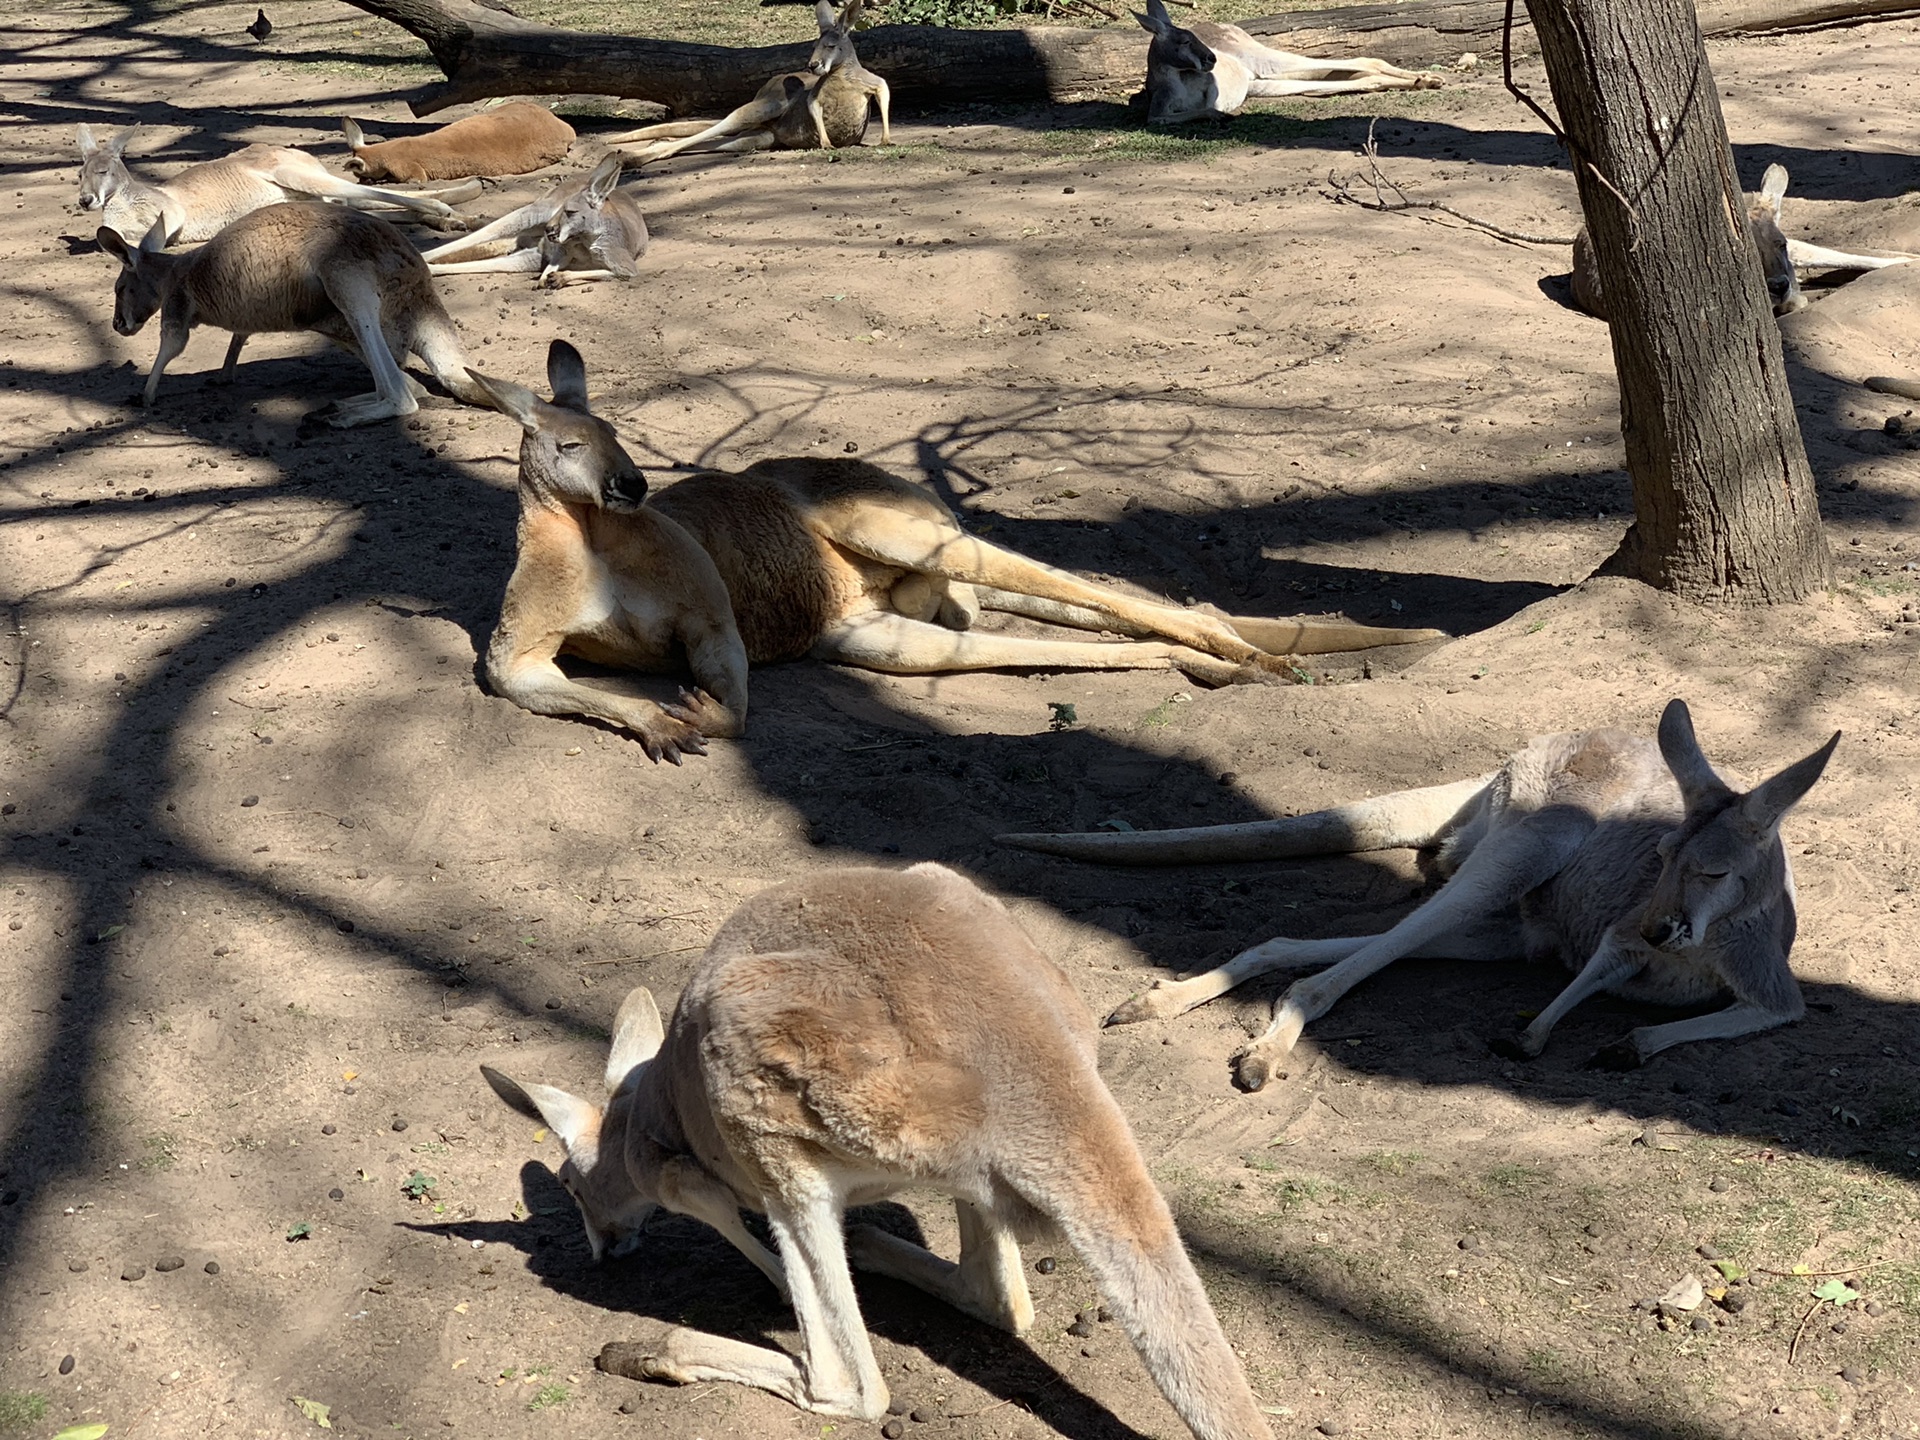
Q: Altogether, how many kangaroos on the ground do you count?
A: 10